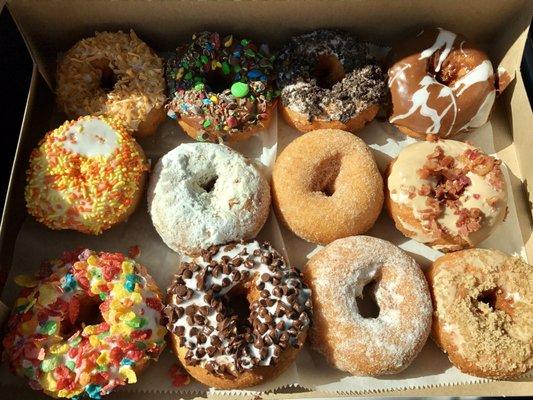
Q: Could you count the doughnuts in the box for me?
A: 12